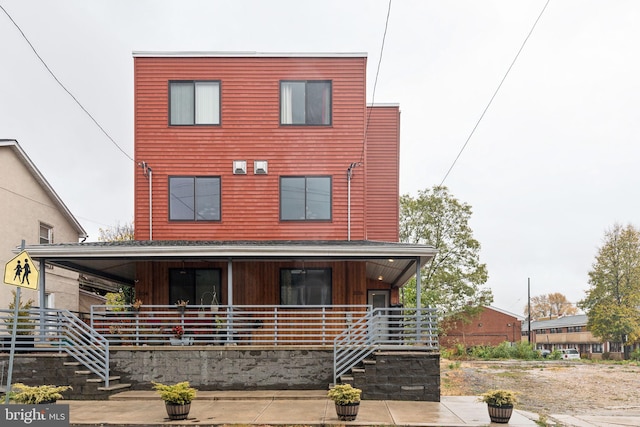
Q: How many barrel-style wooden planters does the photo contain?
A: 3